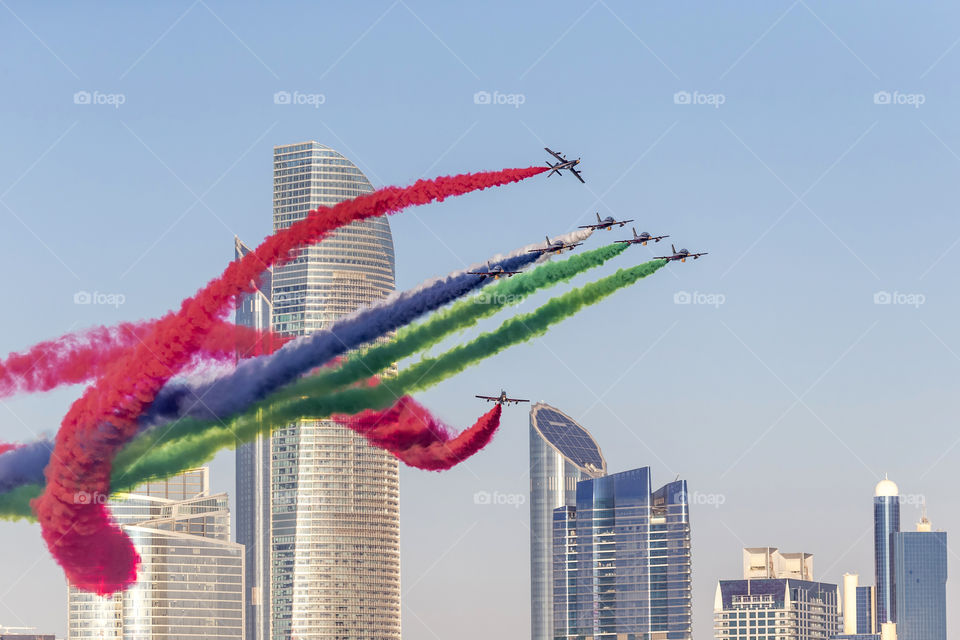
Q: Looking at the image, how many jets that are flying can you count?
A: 7